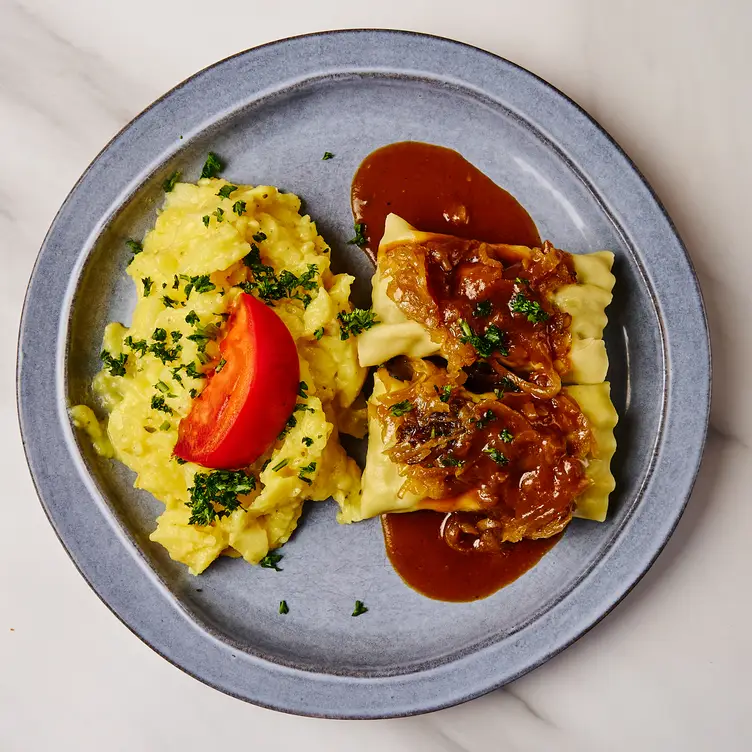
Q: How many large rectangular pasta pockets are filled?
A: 2